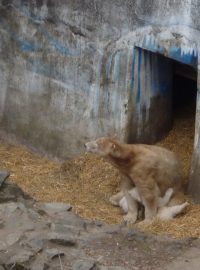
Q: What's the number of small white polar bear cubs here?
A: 2